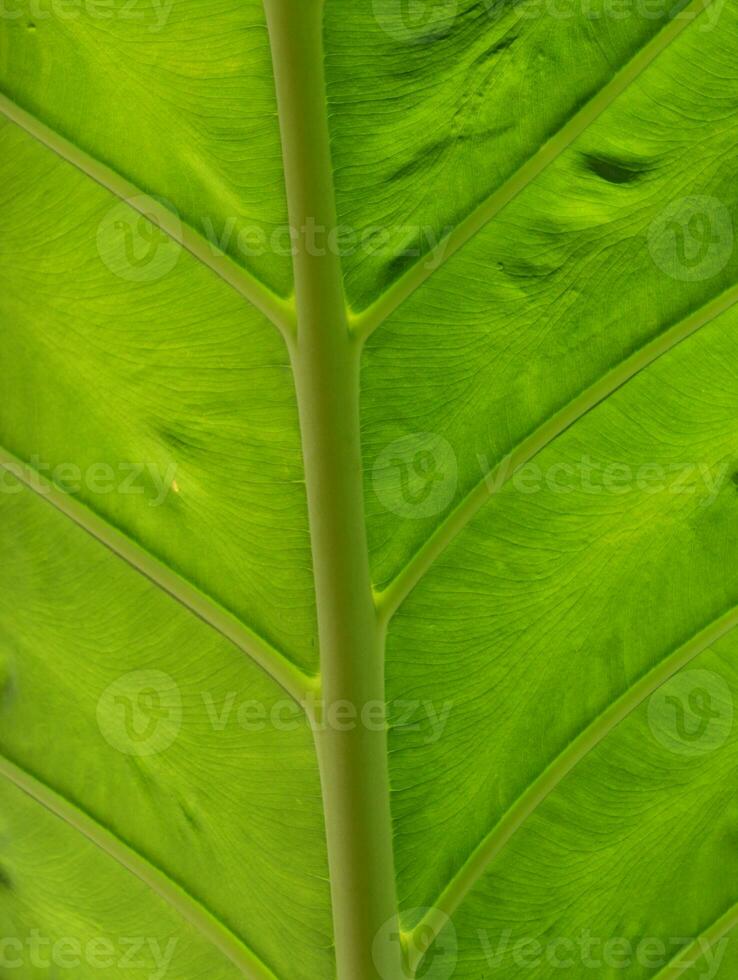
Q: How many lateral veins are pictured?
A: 7